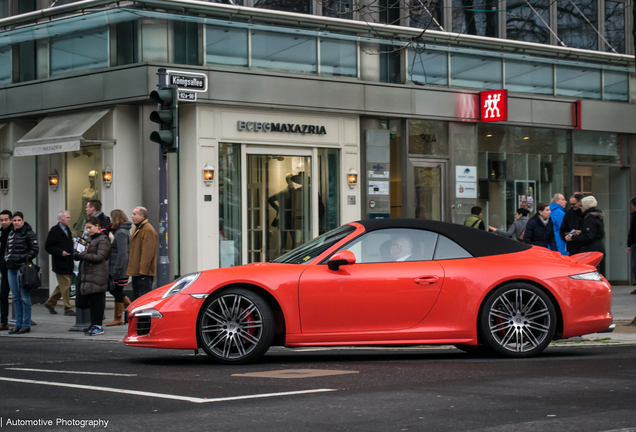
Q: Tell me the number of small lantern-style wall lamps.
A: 5